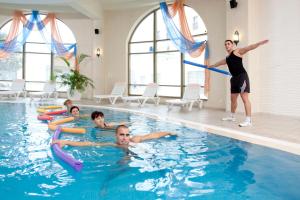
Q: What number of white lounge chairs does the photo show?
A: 5